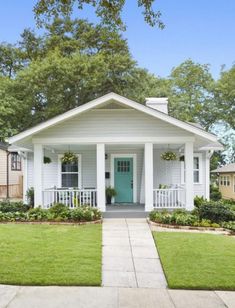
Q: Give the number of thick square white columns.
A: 4